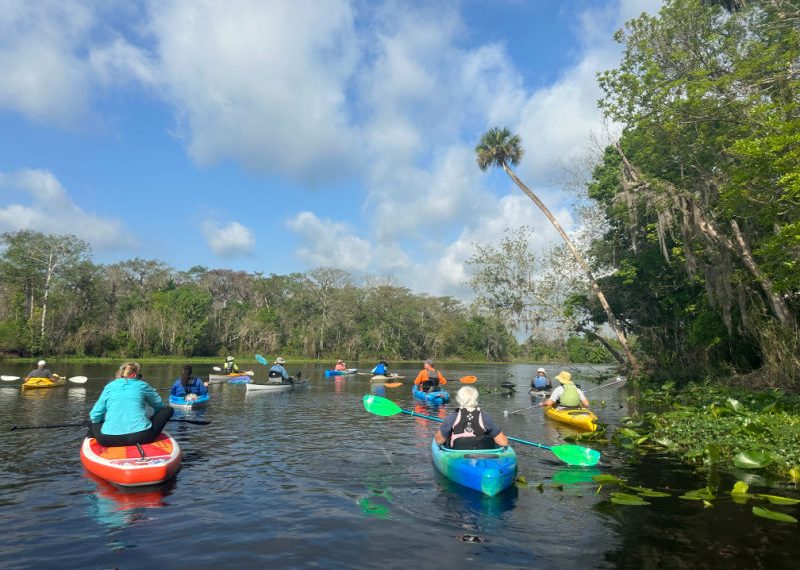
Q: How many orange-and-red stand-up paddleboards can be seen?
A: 1